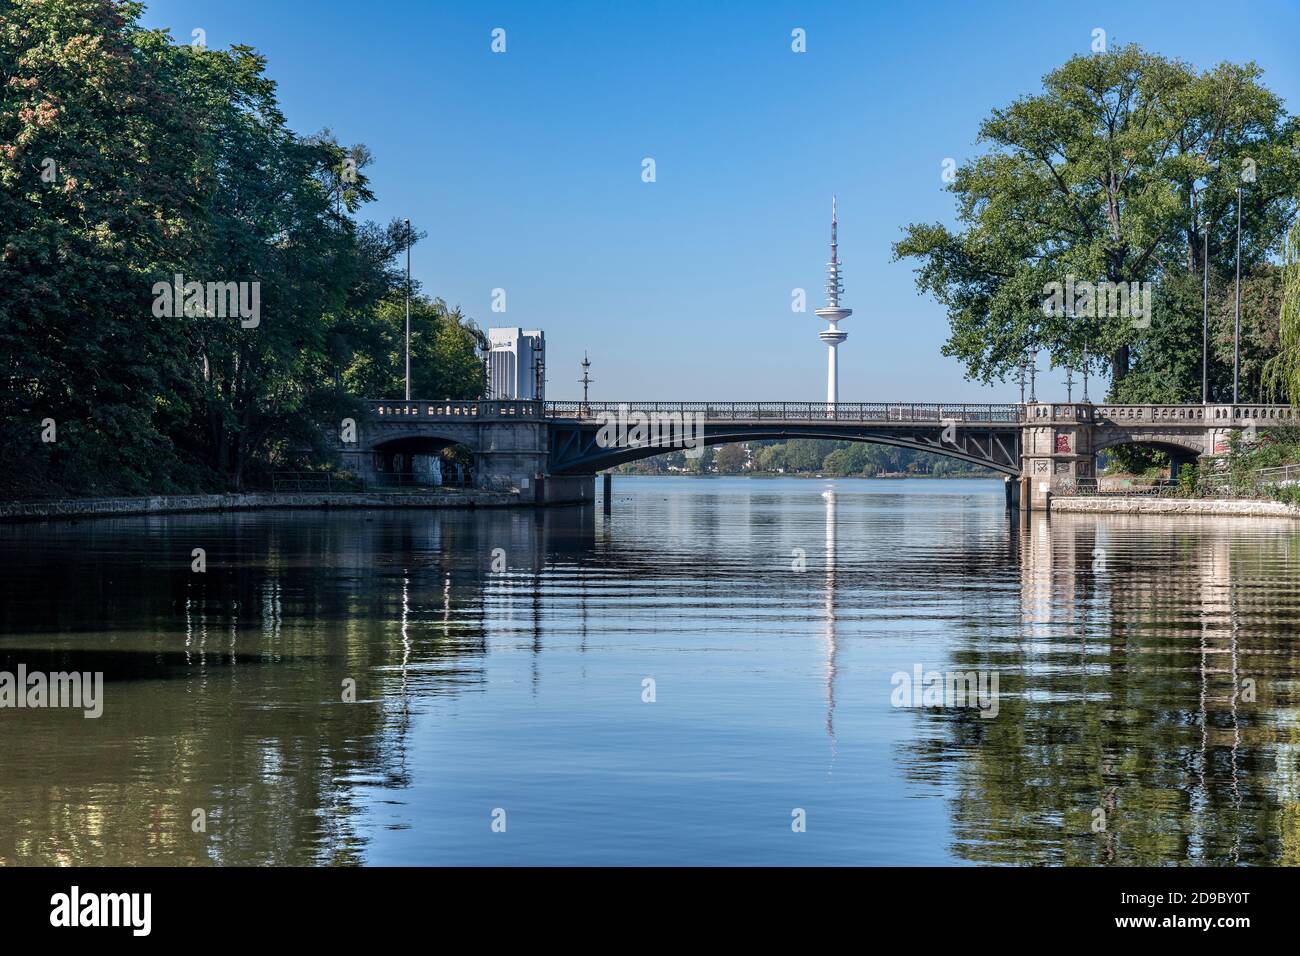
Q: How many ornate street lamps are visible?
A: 7